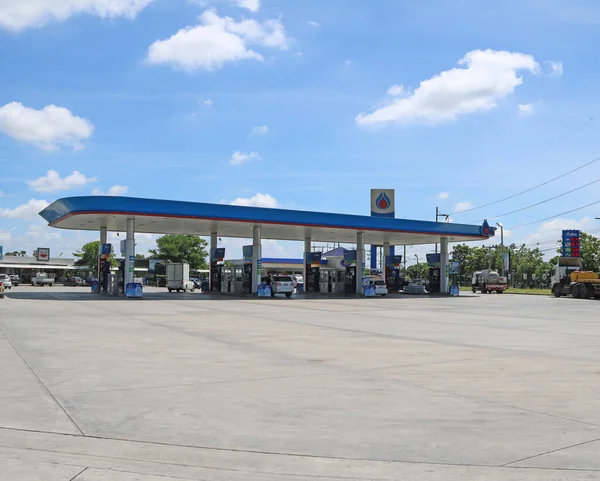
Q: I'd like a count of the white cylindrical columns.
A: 8